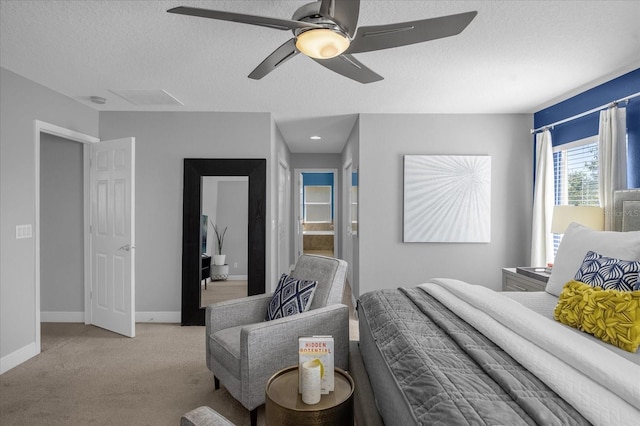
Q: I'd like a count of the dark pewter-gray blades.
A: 5